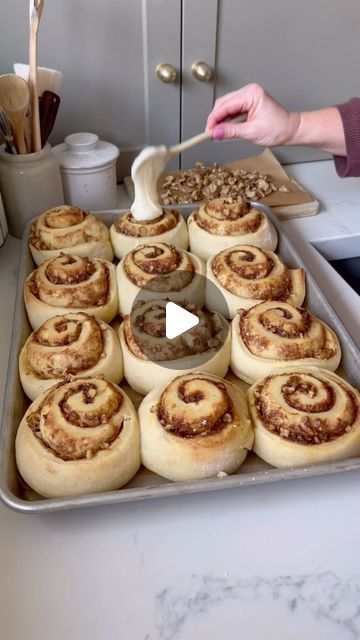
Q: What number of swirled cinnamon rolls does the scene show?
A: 12